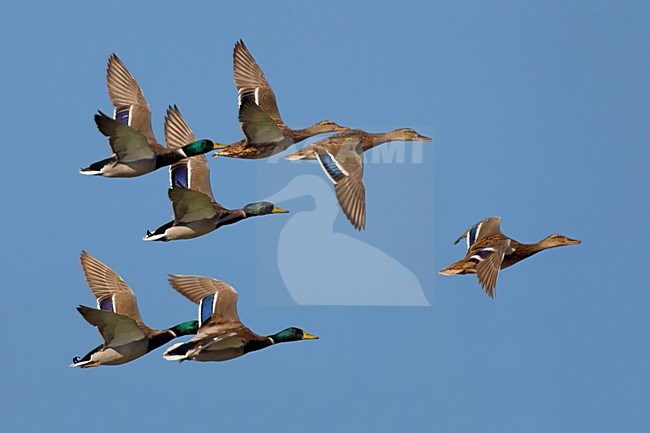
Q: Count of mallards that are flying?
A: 7